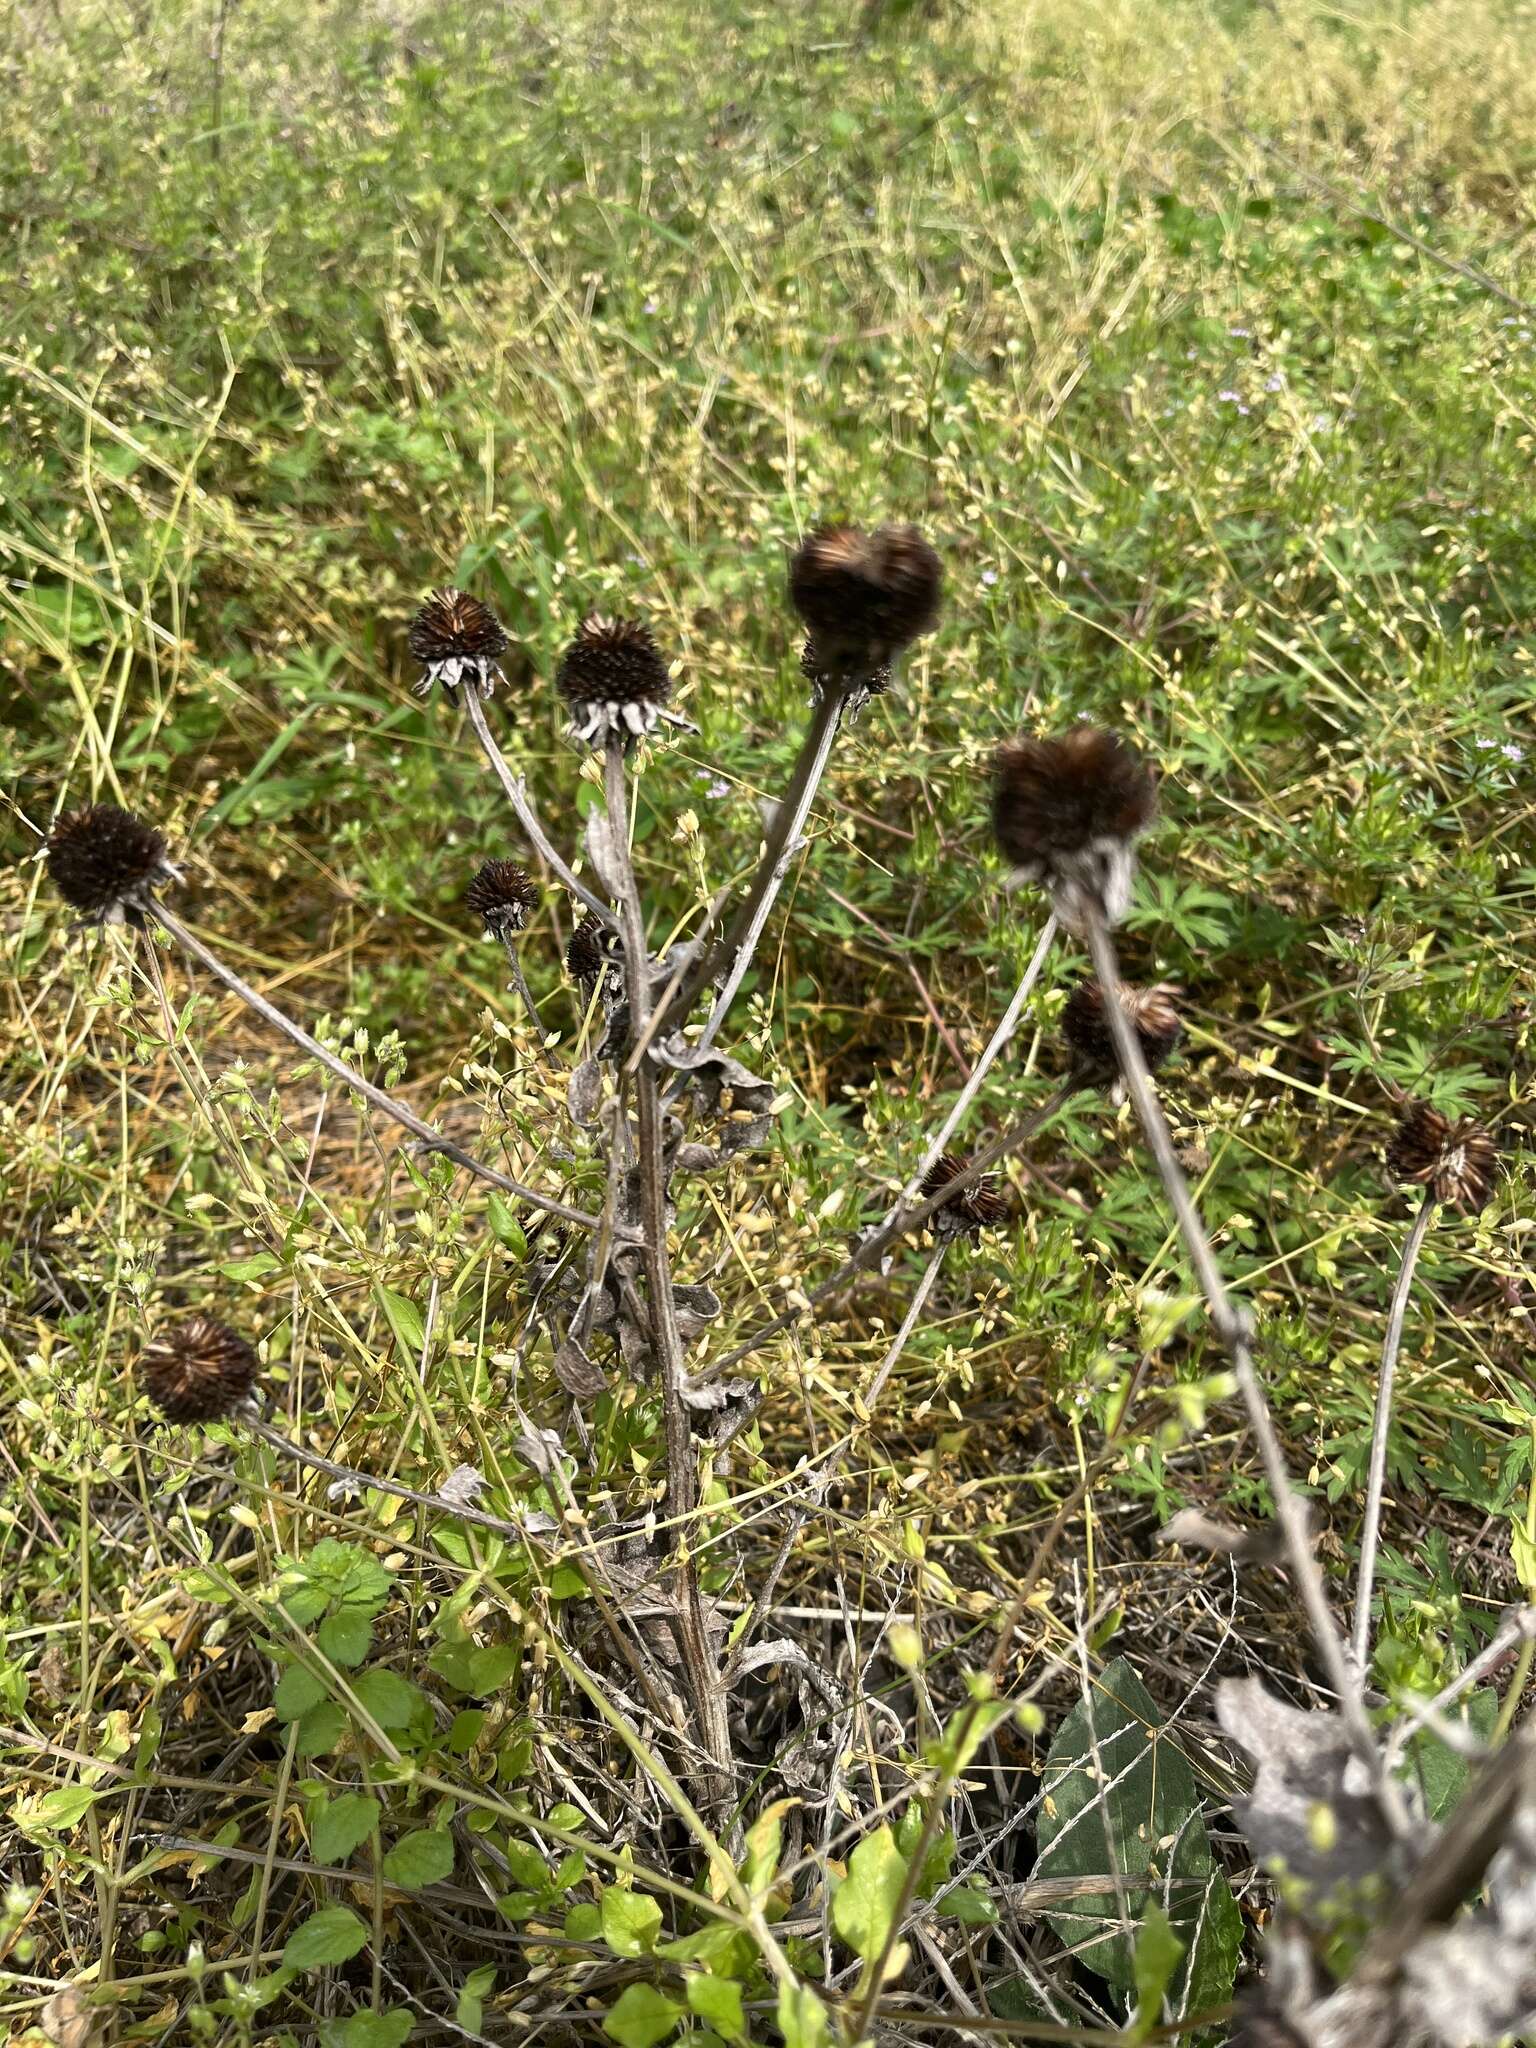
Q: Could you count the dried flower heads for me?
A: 12